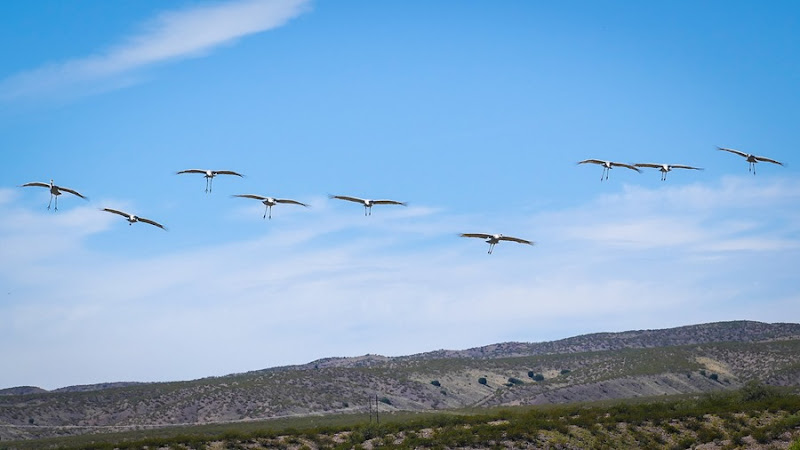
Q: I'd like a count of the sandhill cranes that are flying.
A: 9